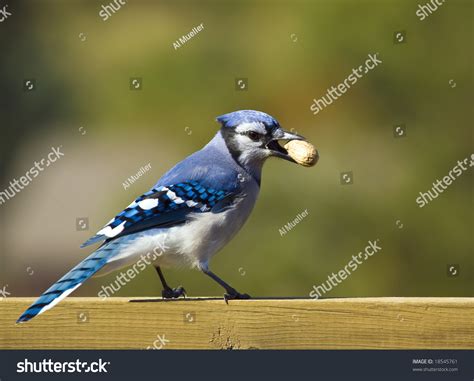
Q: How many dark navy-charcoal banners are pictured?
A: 1